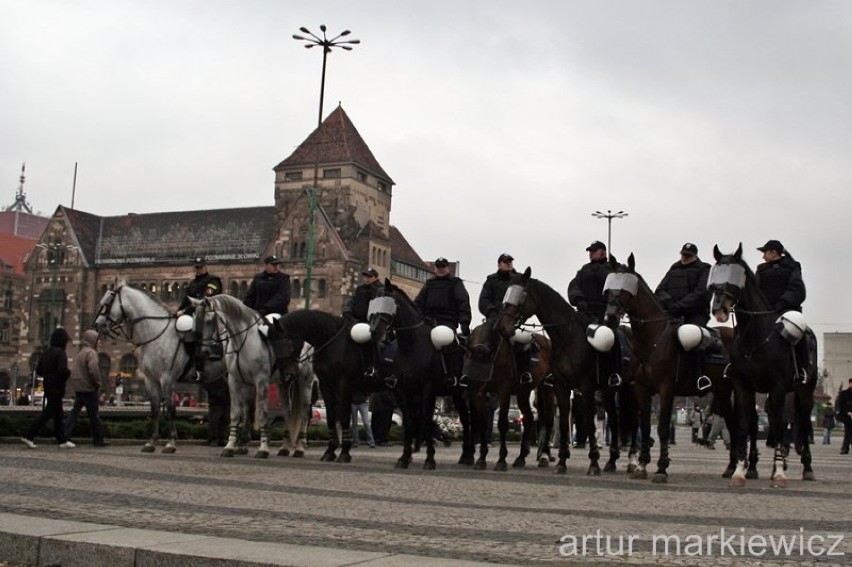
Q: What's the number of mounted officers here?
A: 8